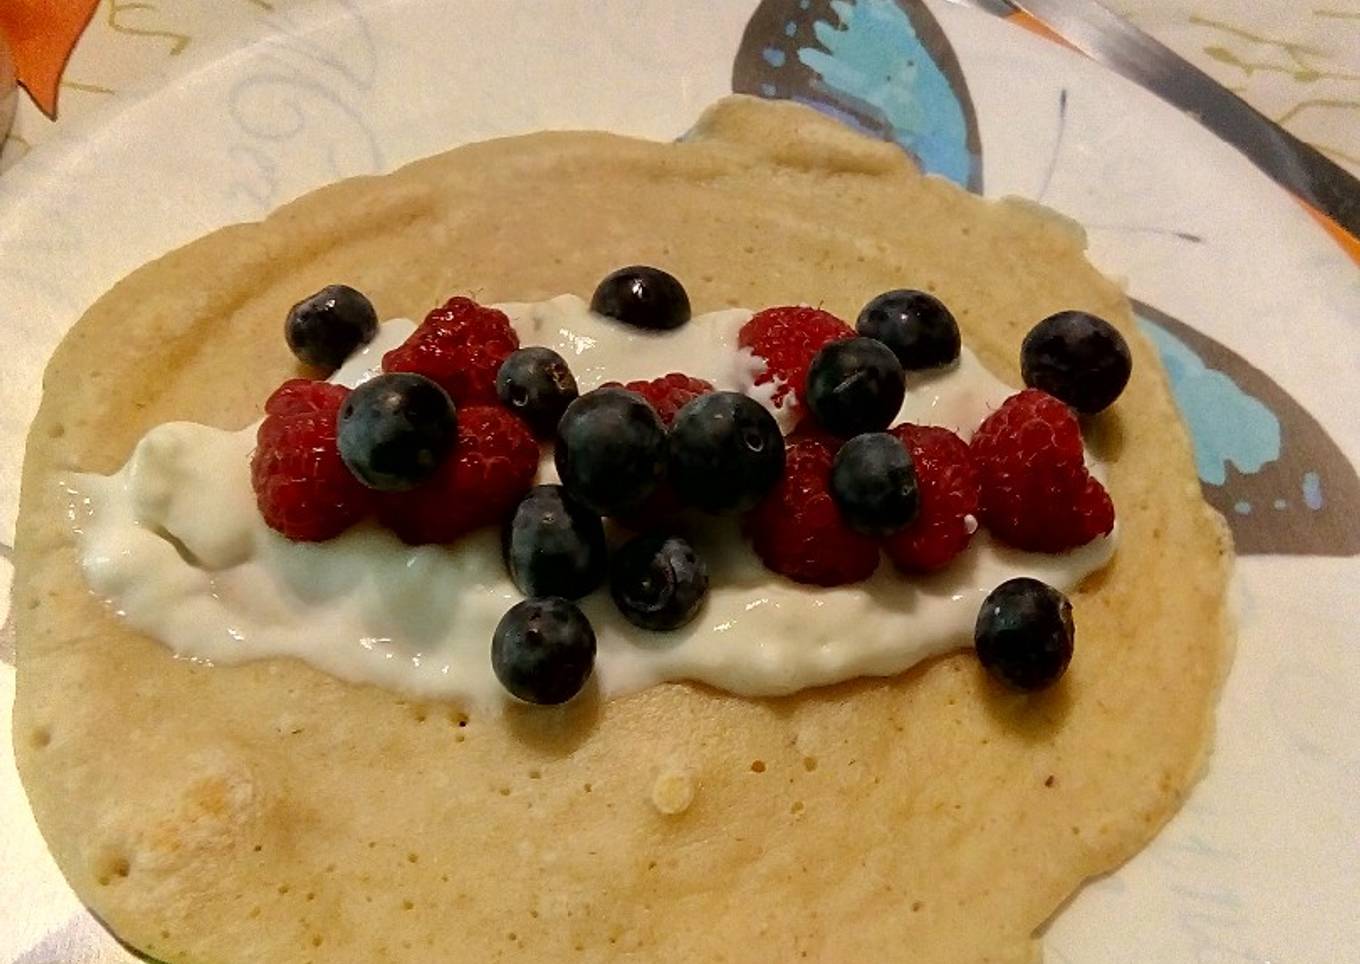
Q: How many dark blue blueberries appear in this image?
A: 14